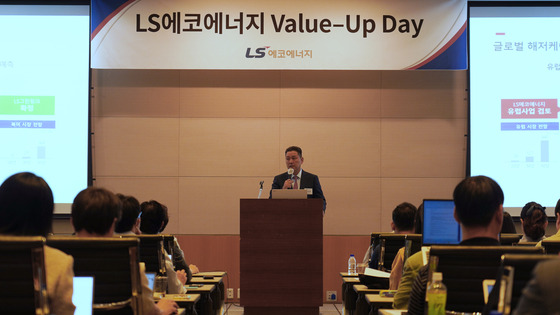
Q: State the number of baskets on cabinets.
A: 0